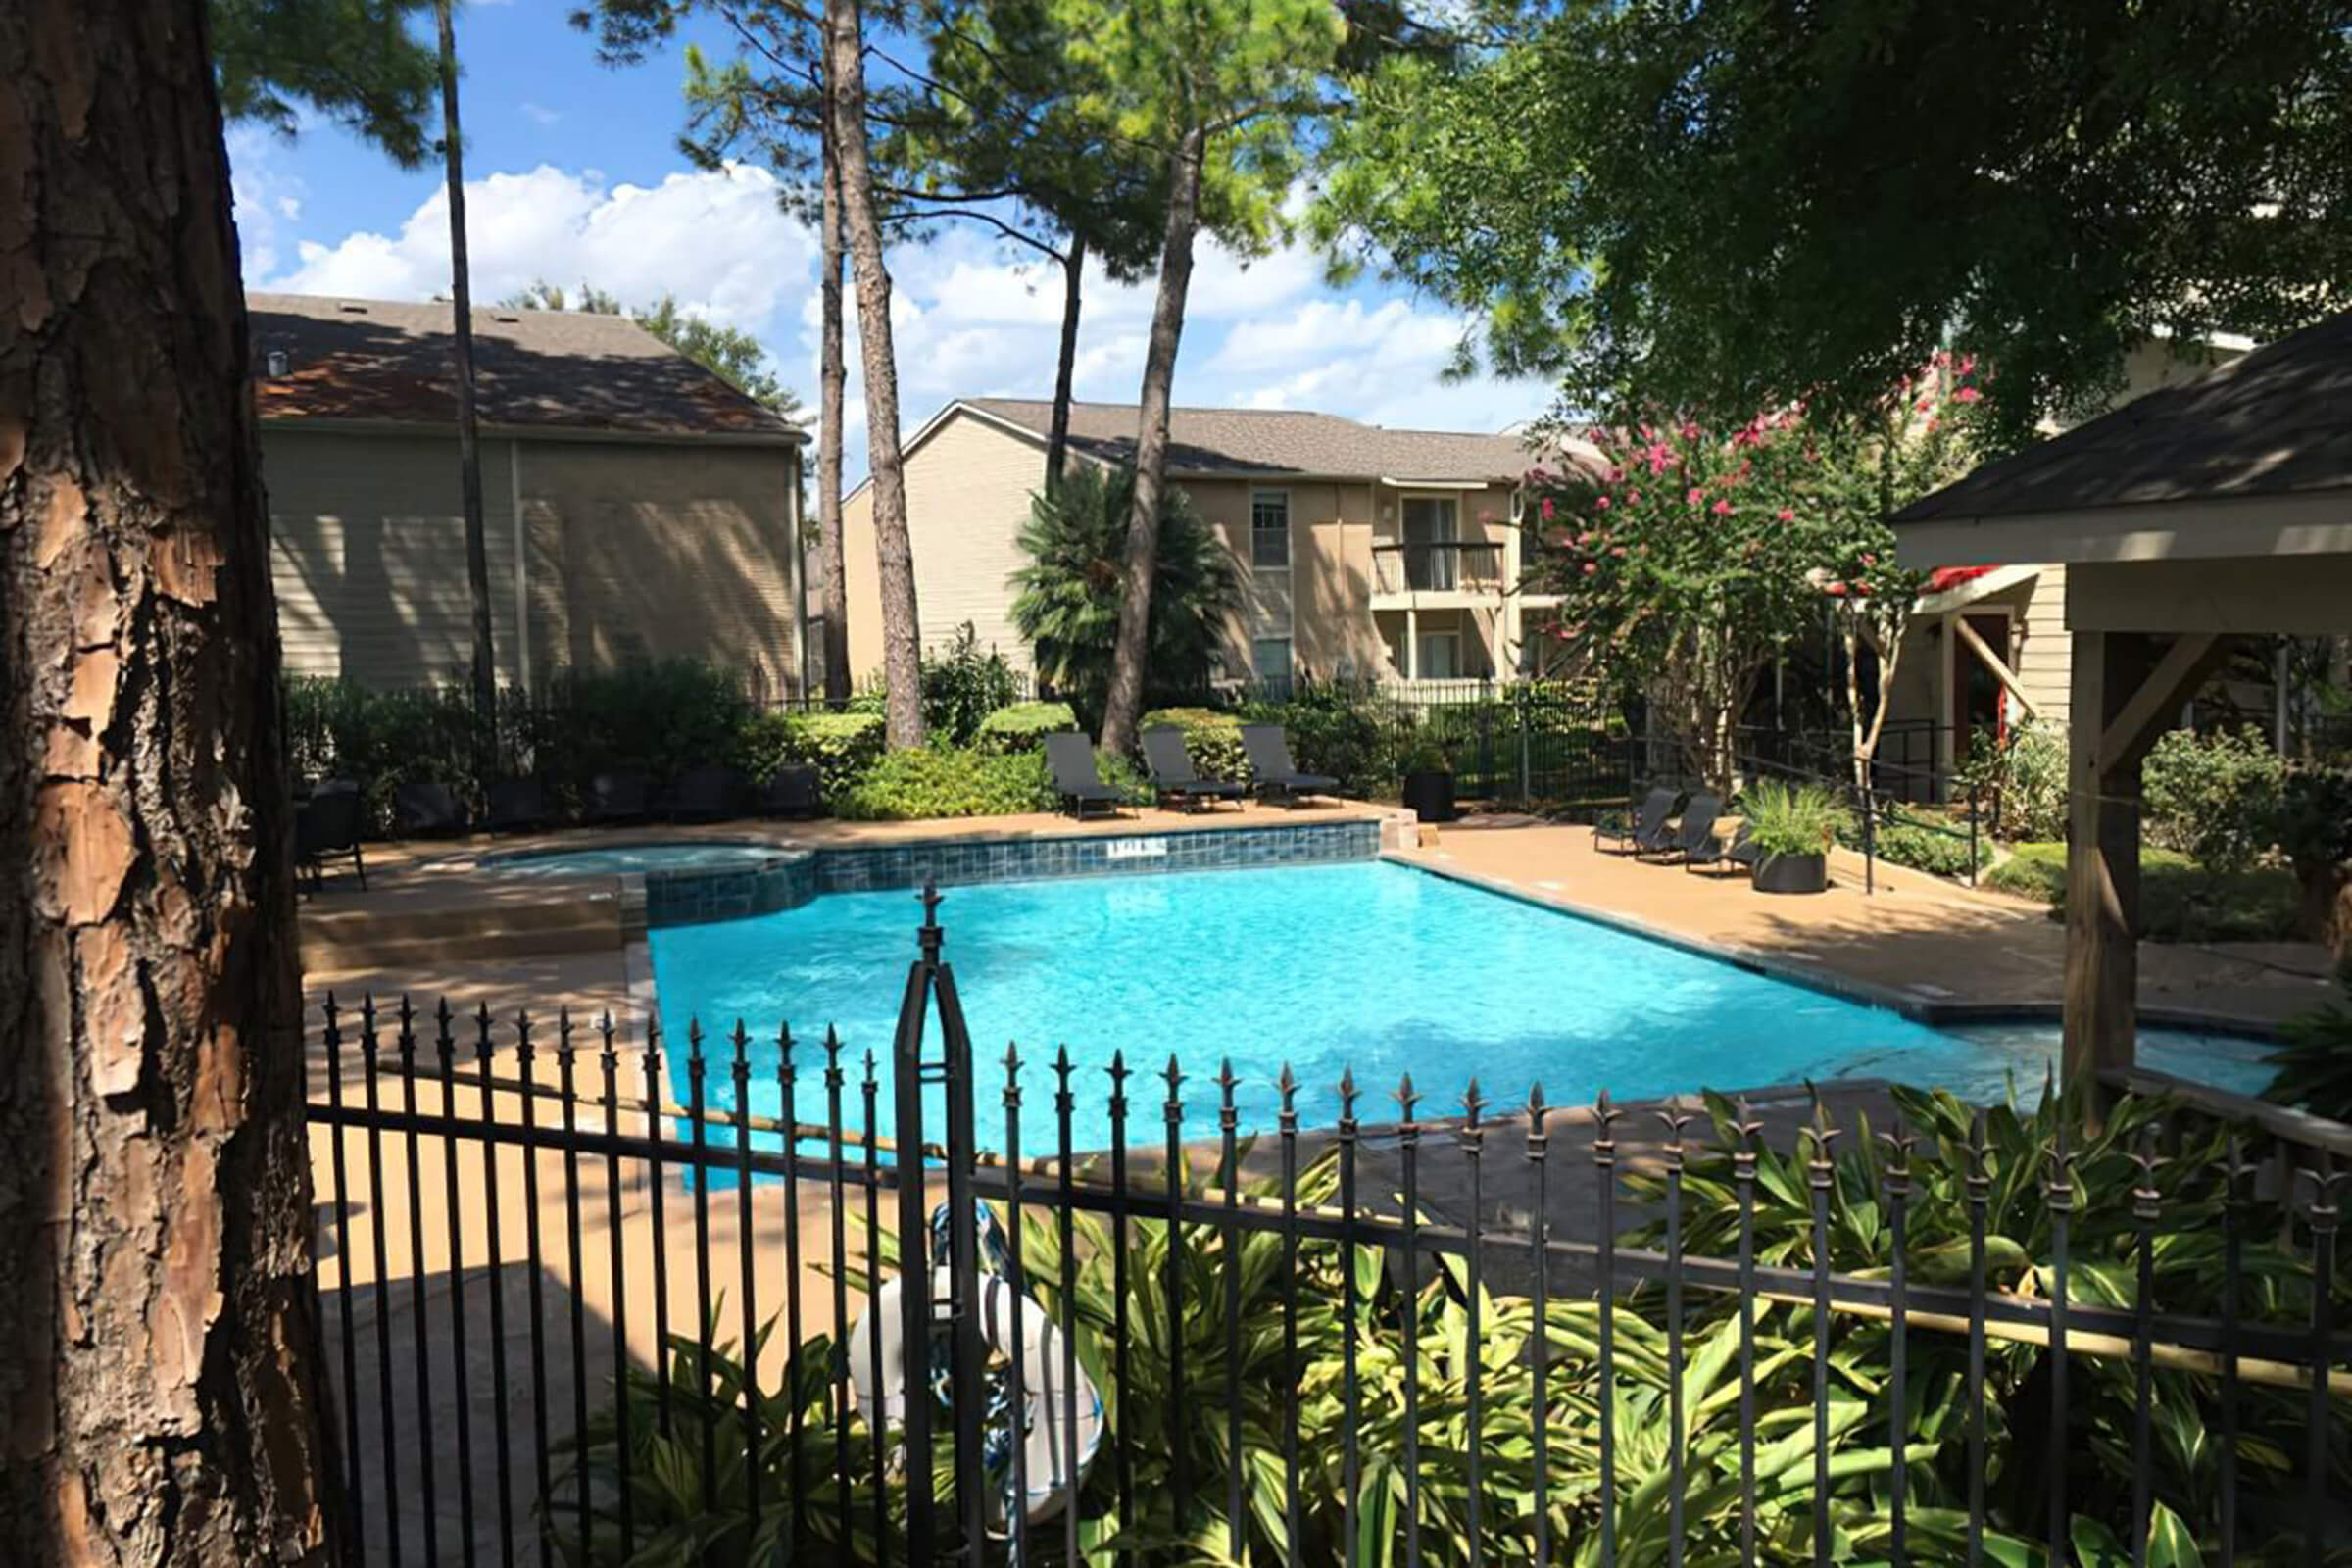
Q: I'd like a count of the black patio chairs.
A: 12